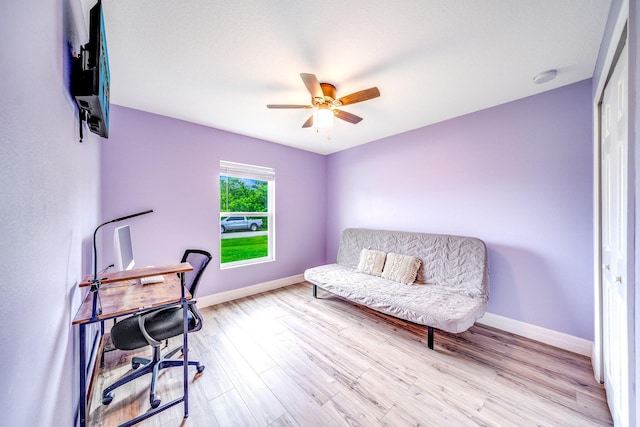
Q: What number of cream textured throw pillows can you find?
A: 2